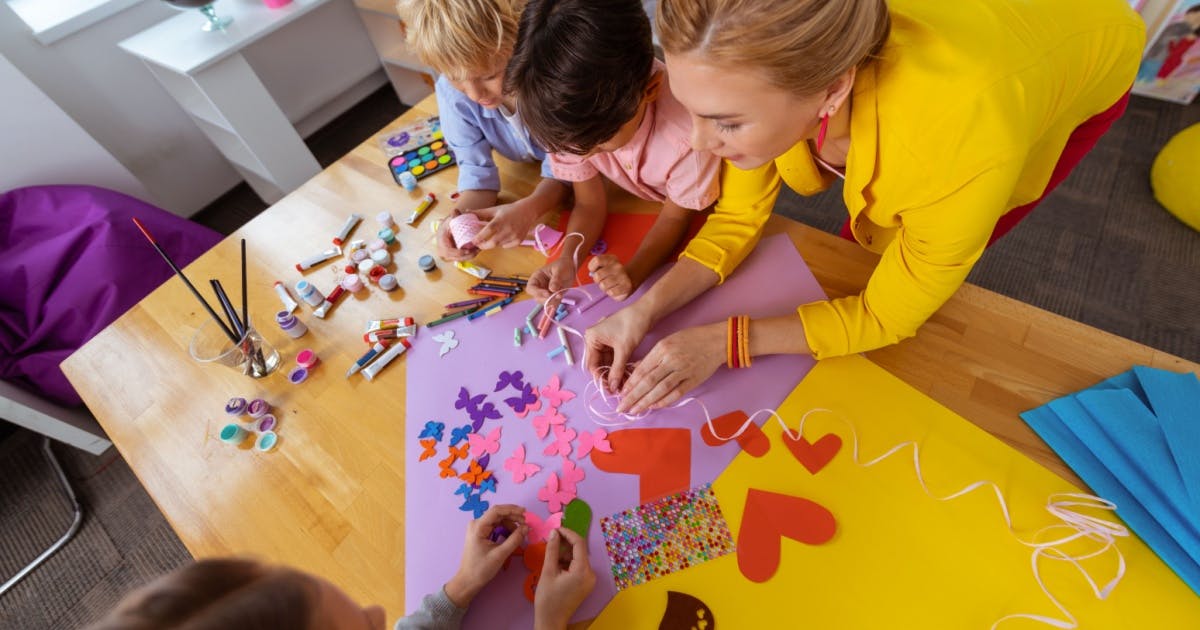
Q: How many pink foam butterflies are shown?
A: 10